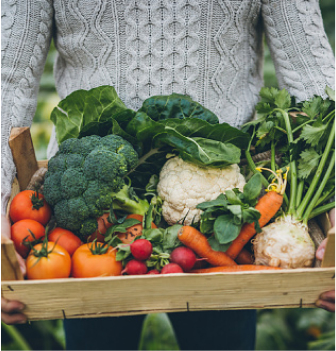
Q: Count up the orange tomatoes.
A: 2